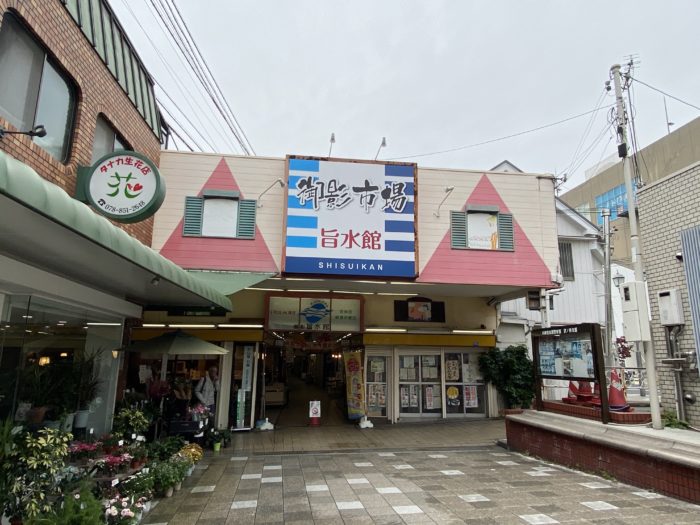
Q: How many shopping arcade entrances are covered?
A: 1